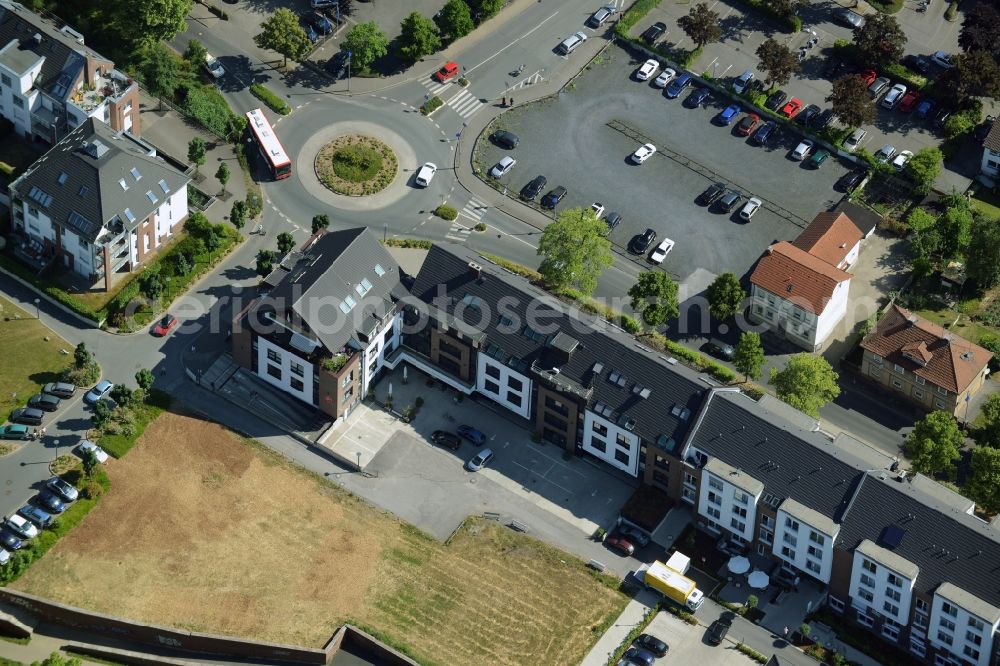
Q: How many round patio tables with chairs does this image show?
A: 2